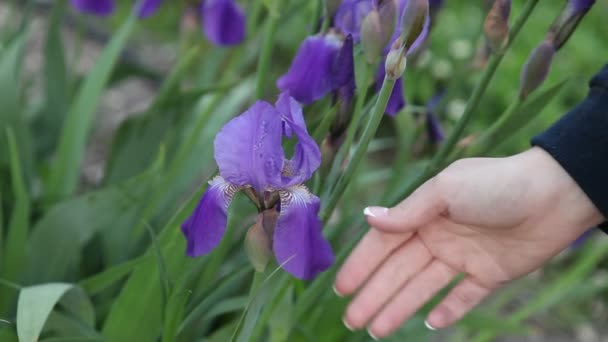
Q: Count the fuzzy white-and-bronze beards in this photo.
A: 2